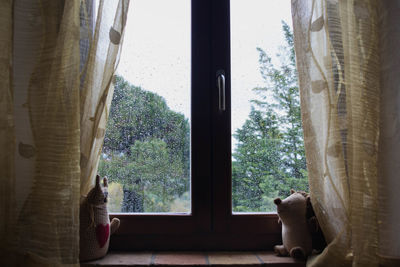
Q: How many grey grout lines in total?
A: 3